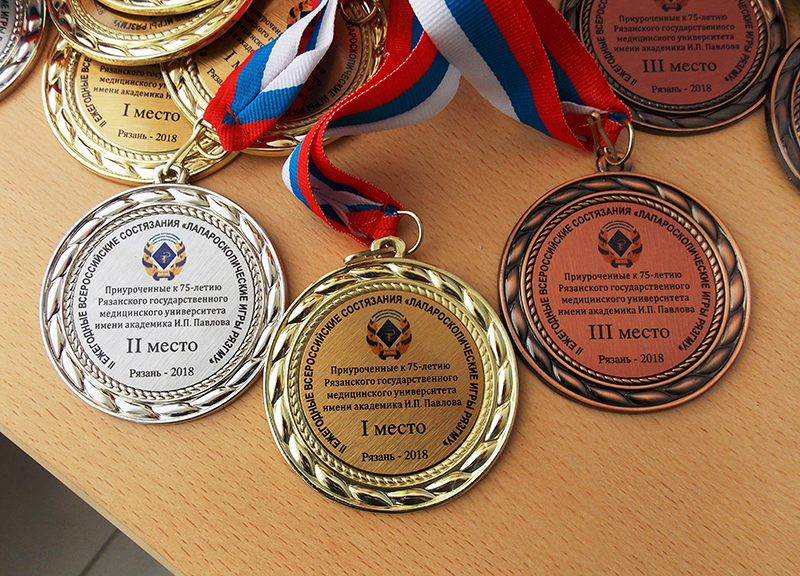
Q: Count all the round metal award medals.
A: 10